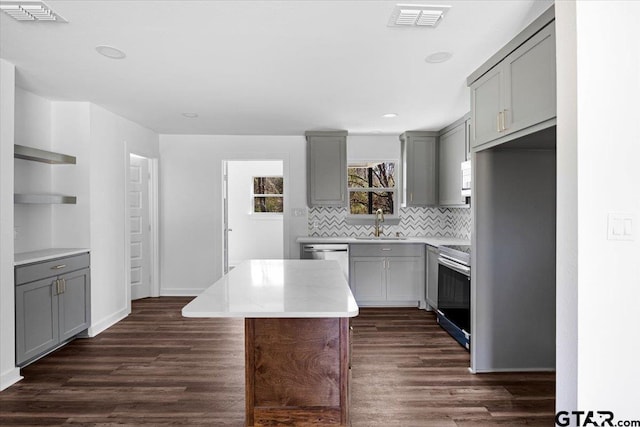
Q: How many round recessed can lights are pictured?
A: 4